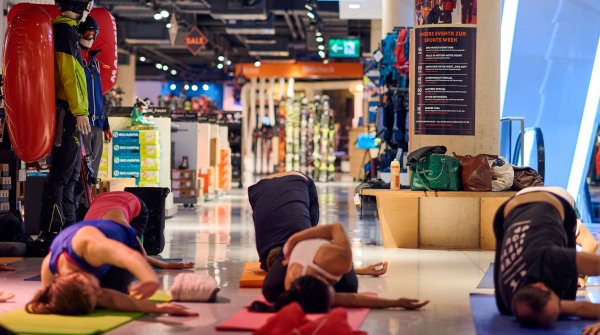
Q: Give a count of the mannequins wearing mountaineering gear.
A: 2